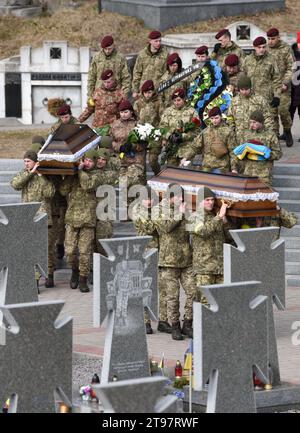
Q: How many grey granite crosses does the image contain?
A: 6